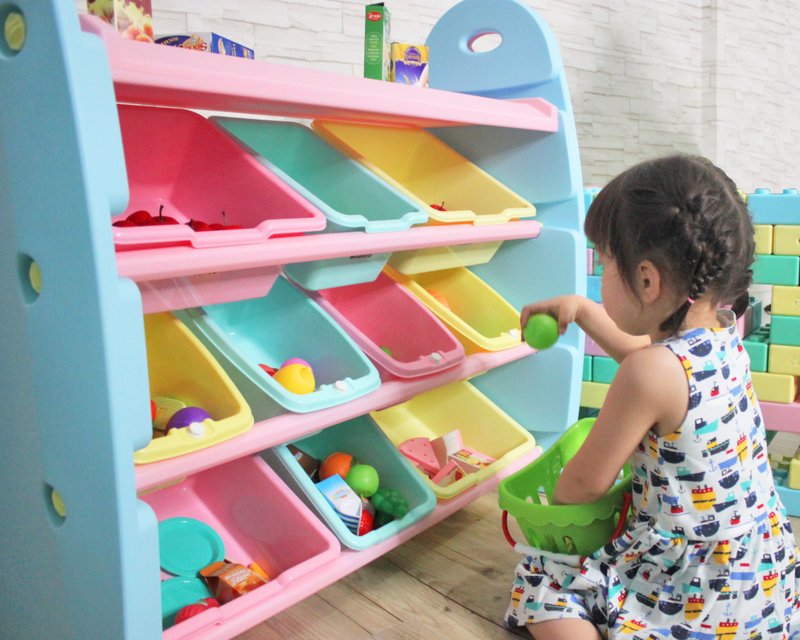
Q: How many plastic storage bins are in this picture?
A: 10